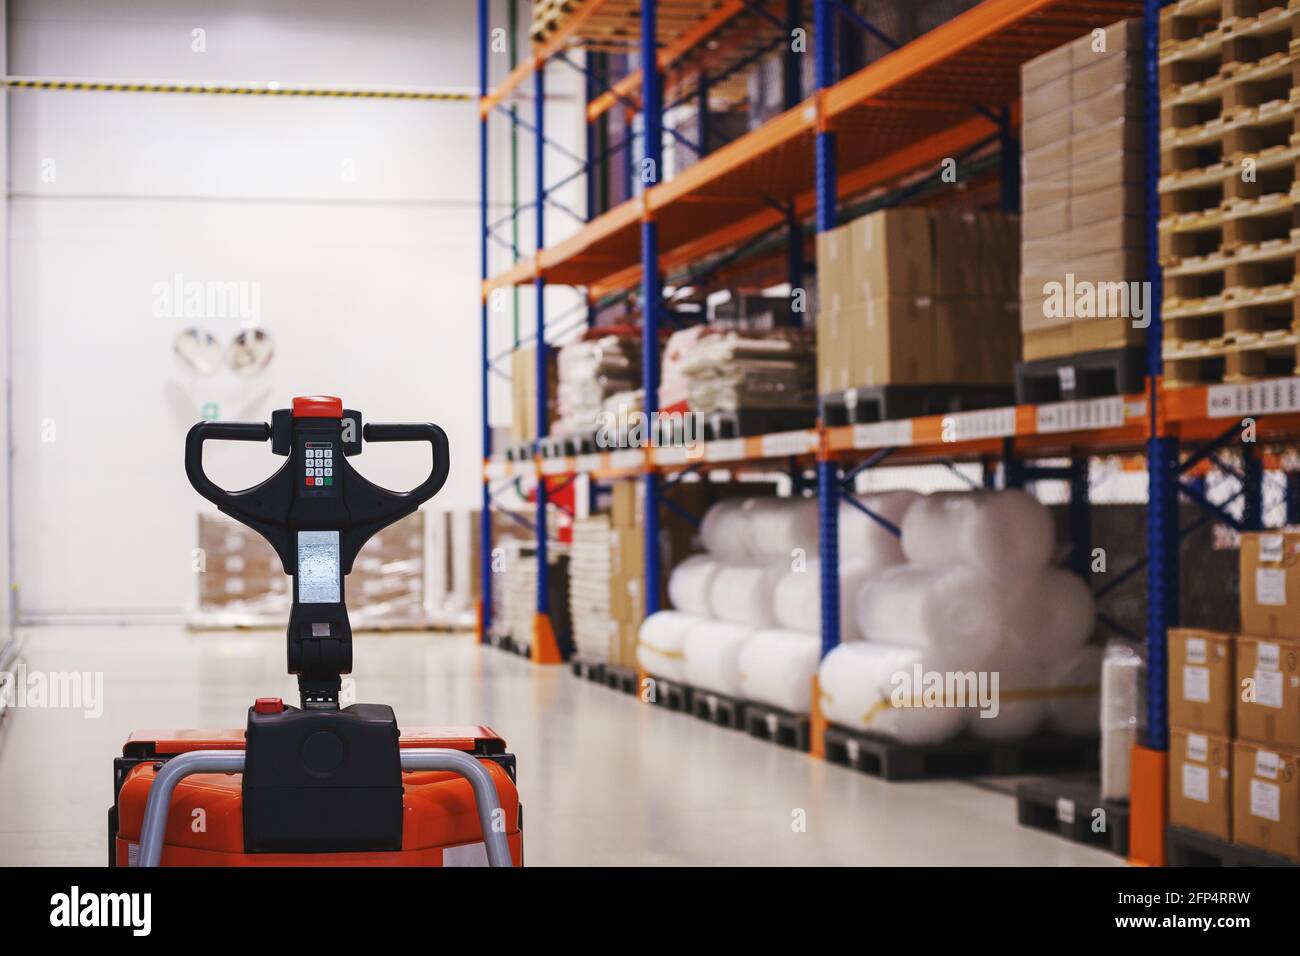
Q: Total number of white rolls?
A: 15